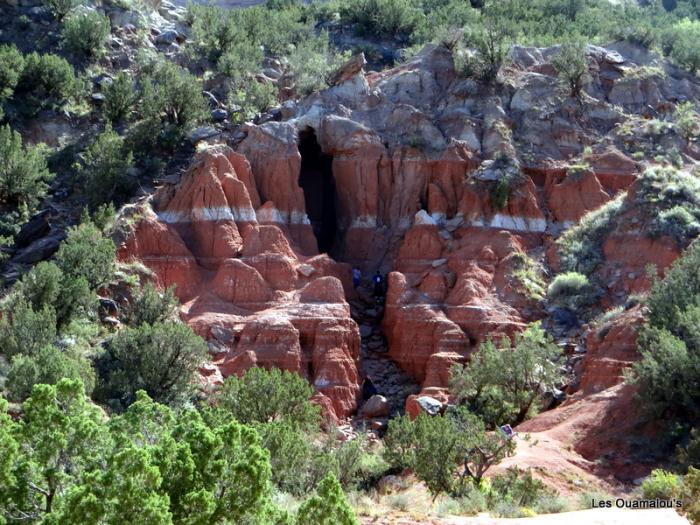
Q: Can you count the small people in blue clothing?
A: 2